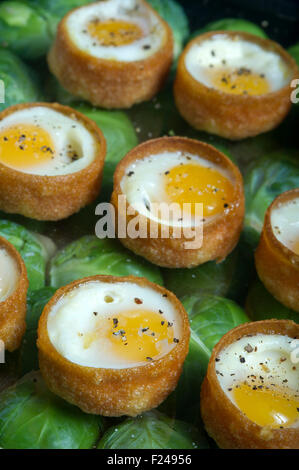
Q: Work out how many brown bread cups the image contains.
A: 8